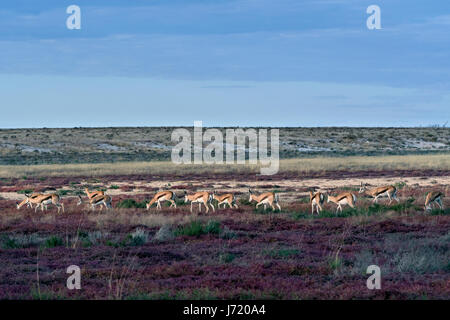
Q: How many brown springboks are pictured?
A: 12